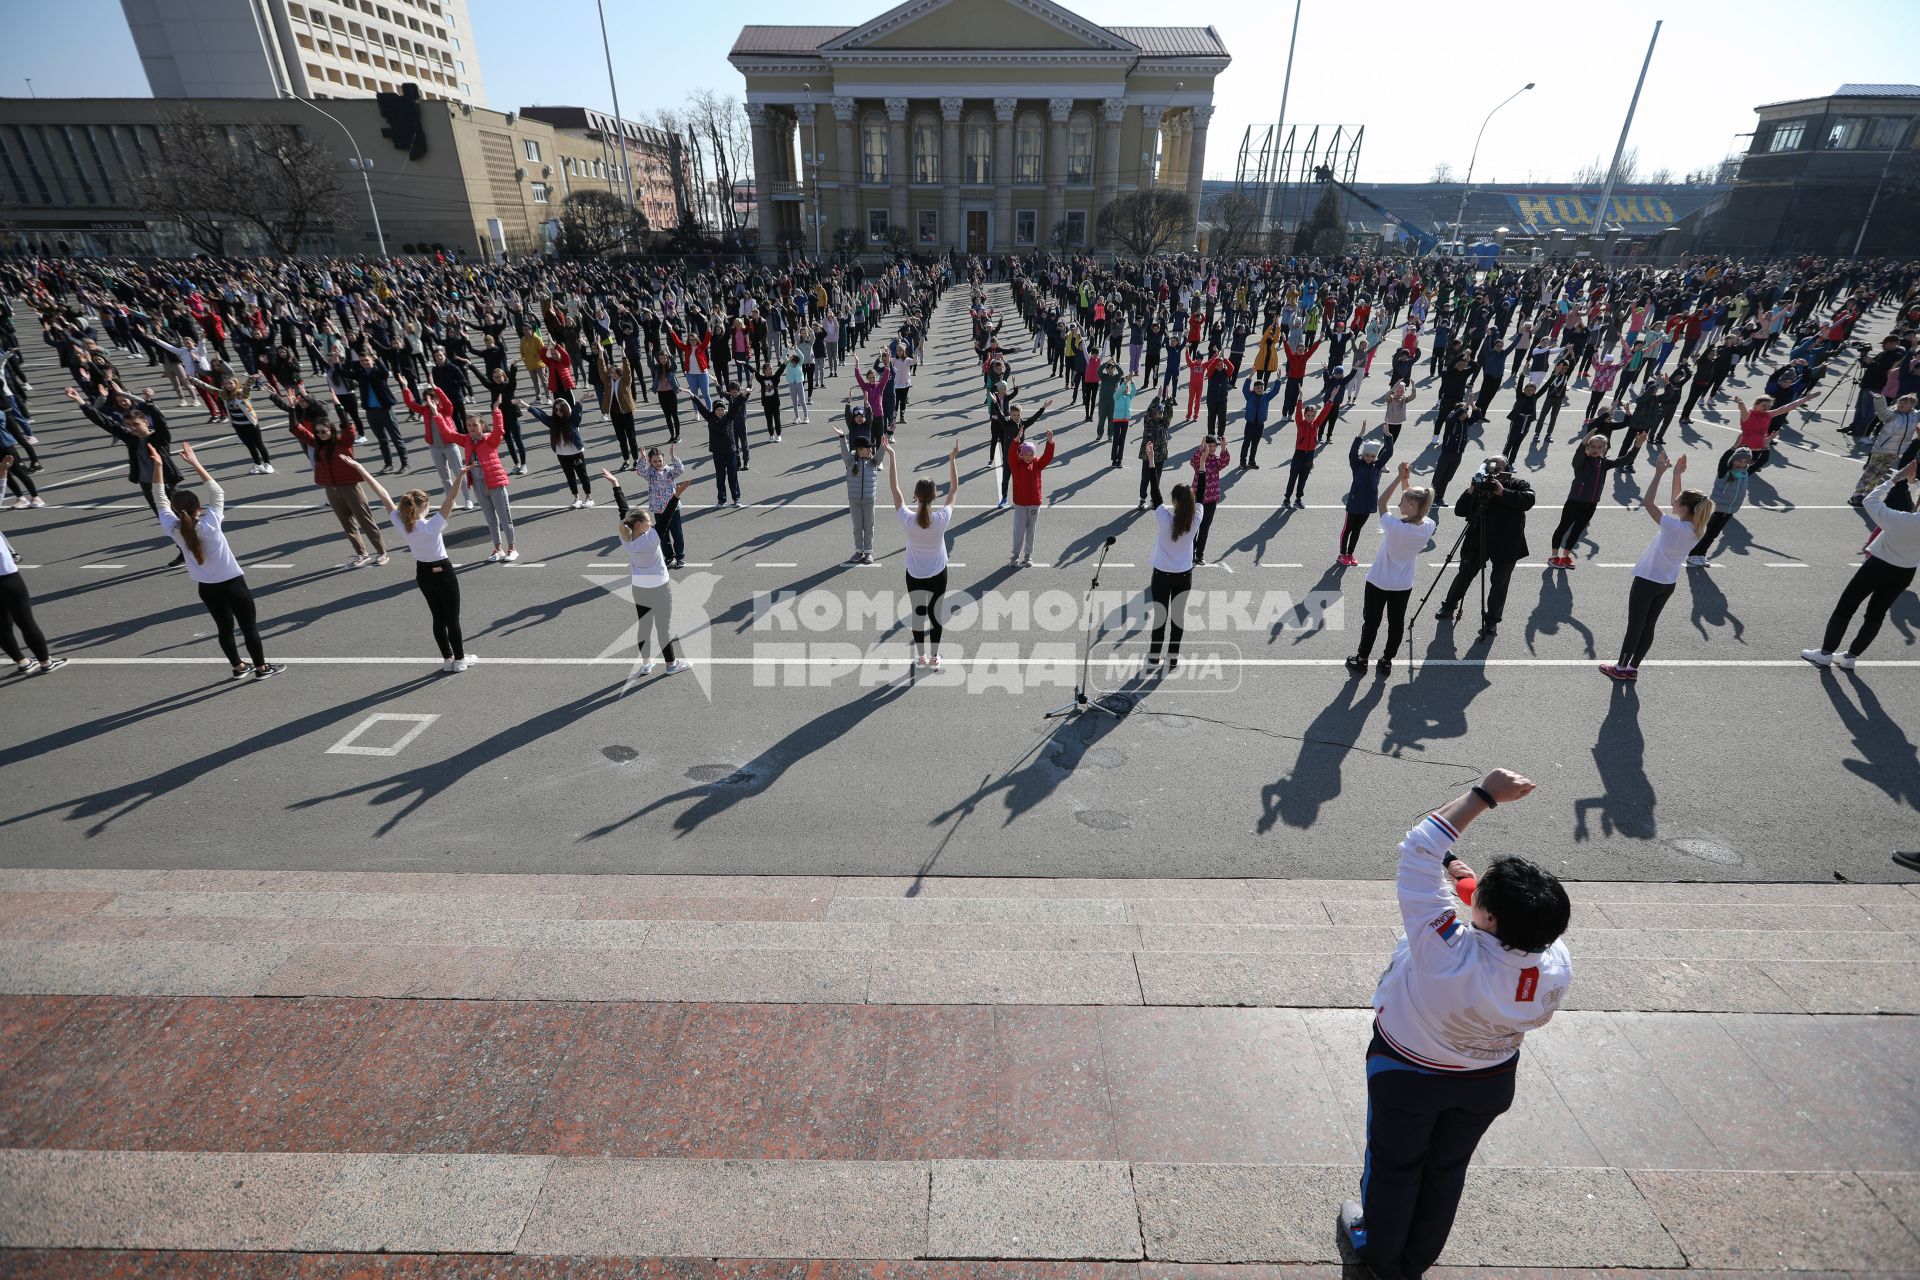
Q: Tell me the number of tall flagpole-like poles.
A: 3